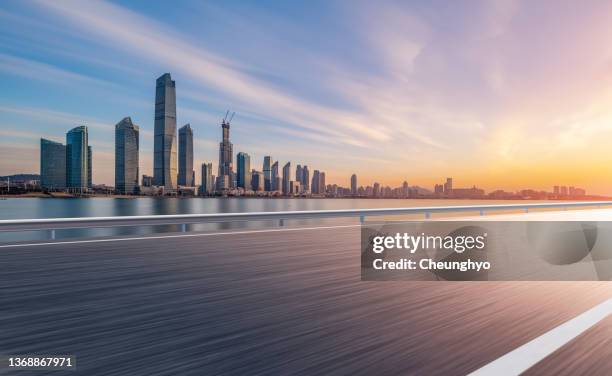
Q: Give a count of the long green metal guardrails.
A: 0